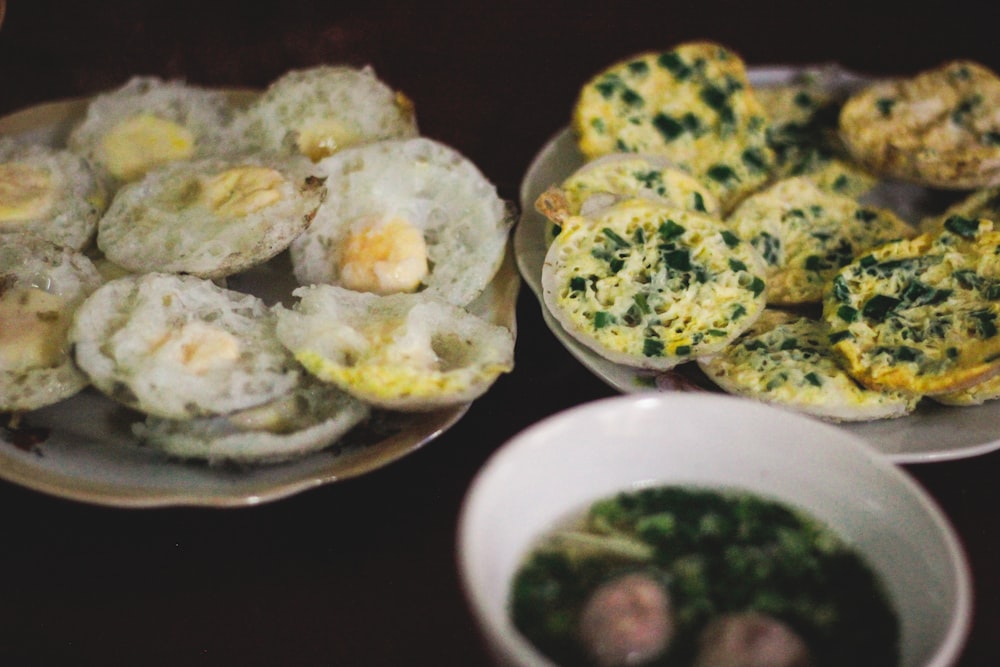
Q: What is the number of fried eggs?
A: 9